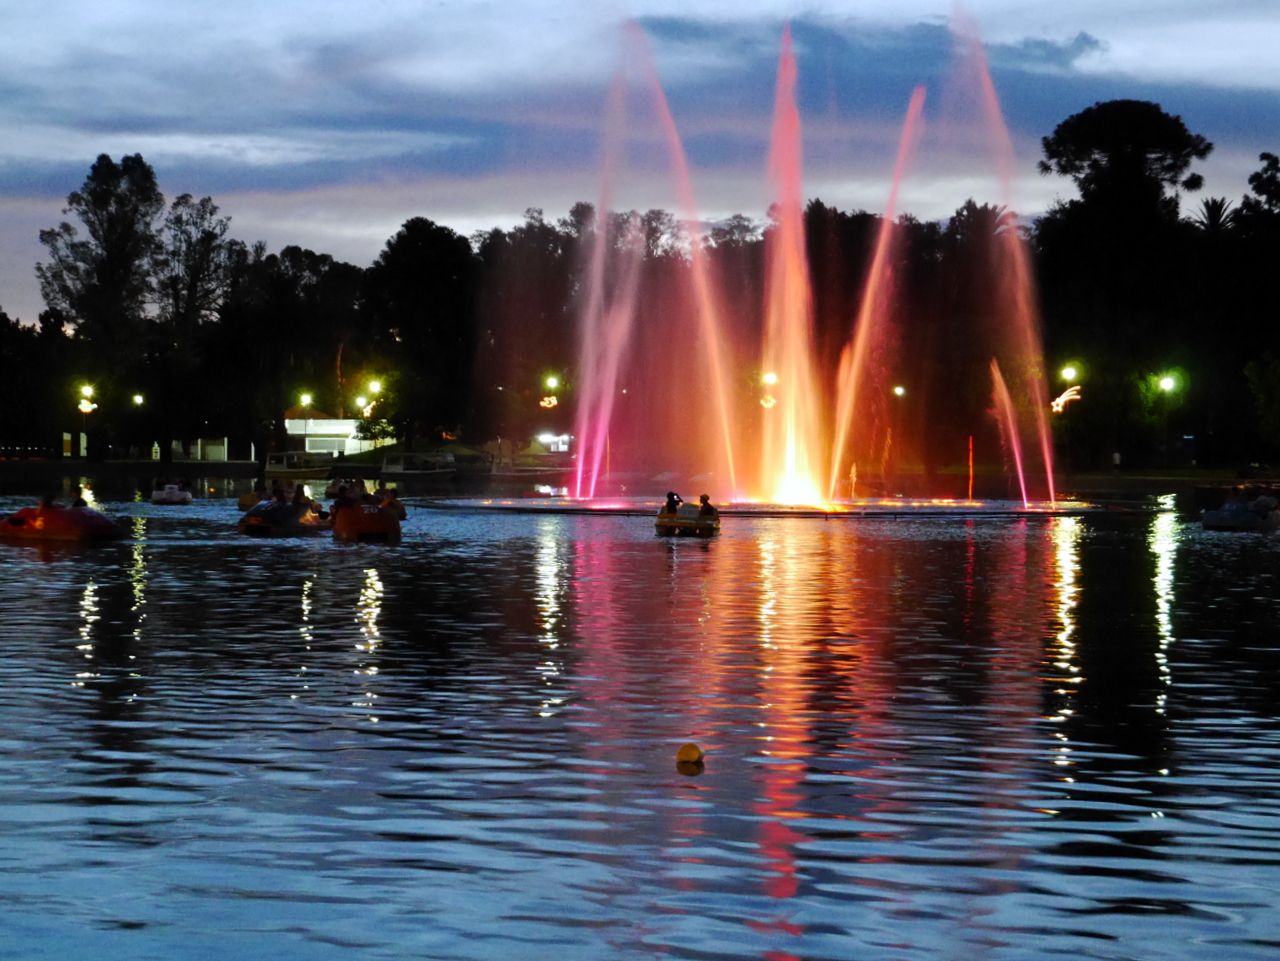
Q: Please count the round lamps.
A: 10